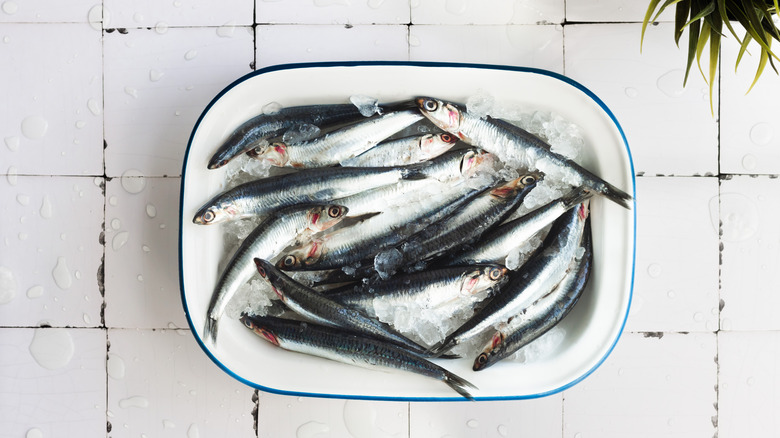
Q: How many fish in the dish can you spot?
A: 15